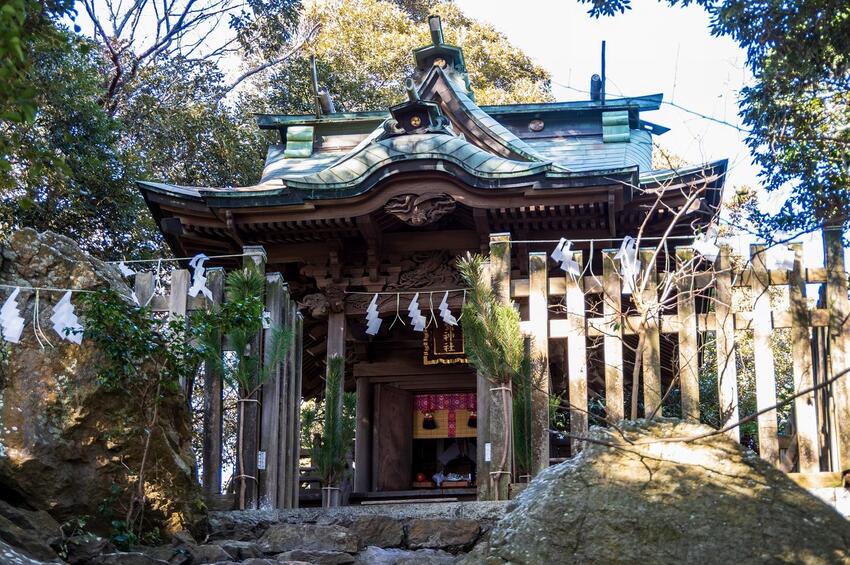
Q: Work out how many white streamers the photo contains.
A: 11